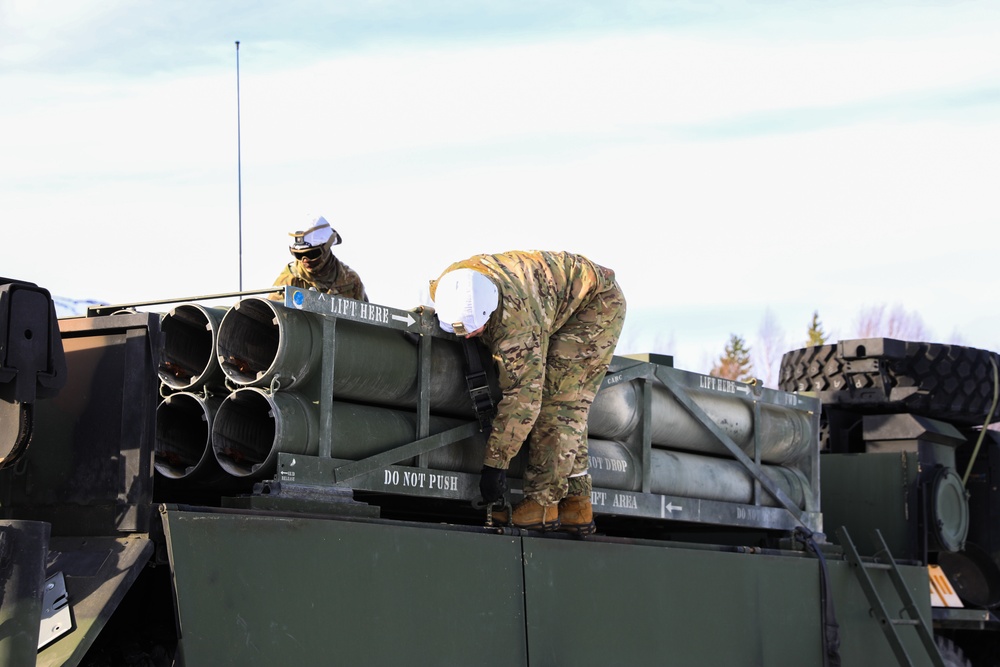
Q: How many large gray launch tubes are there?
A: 4